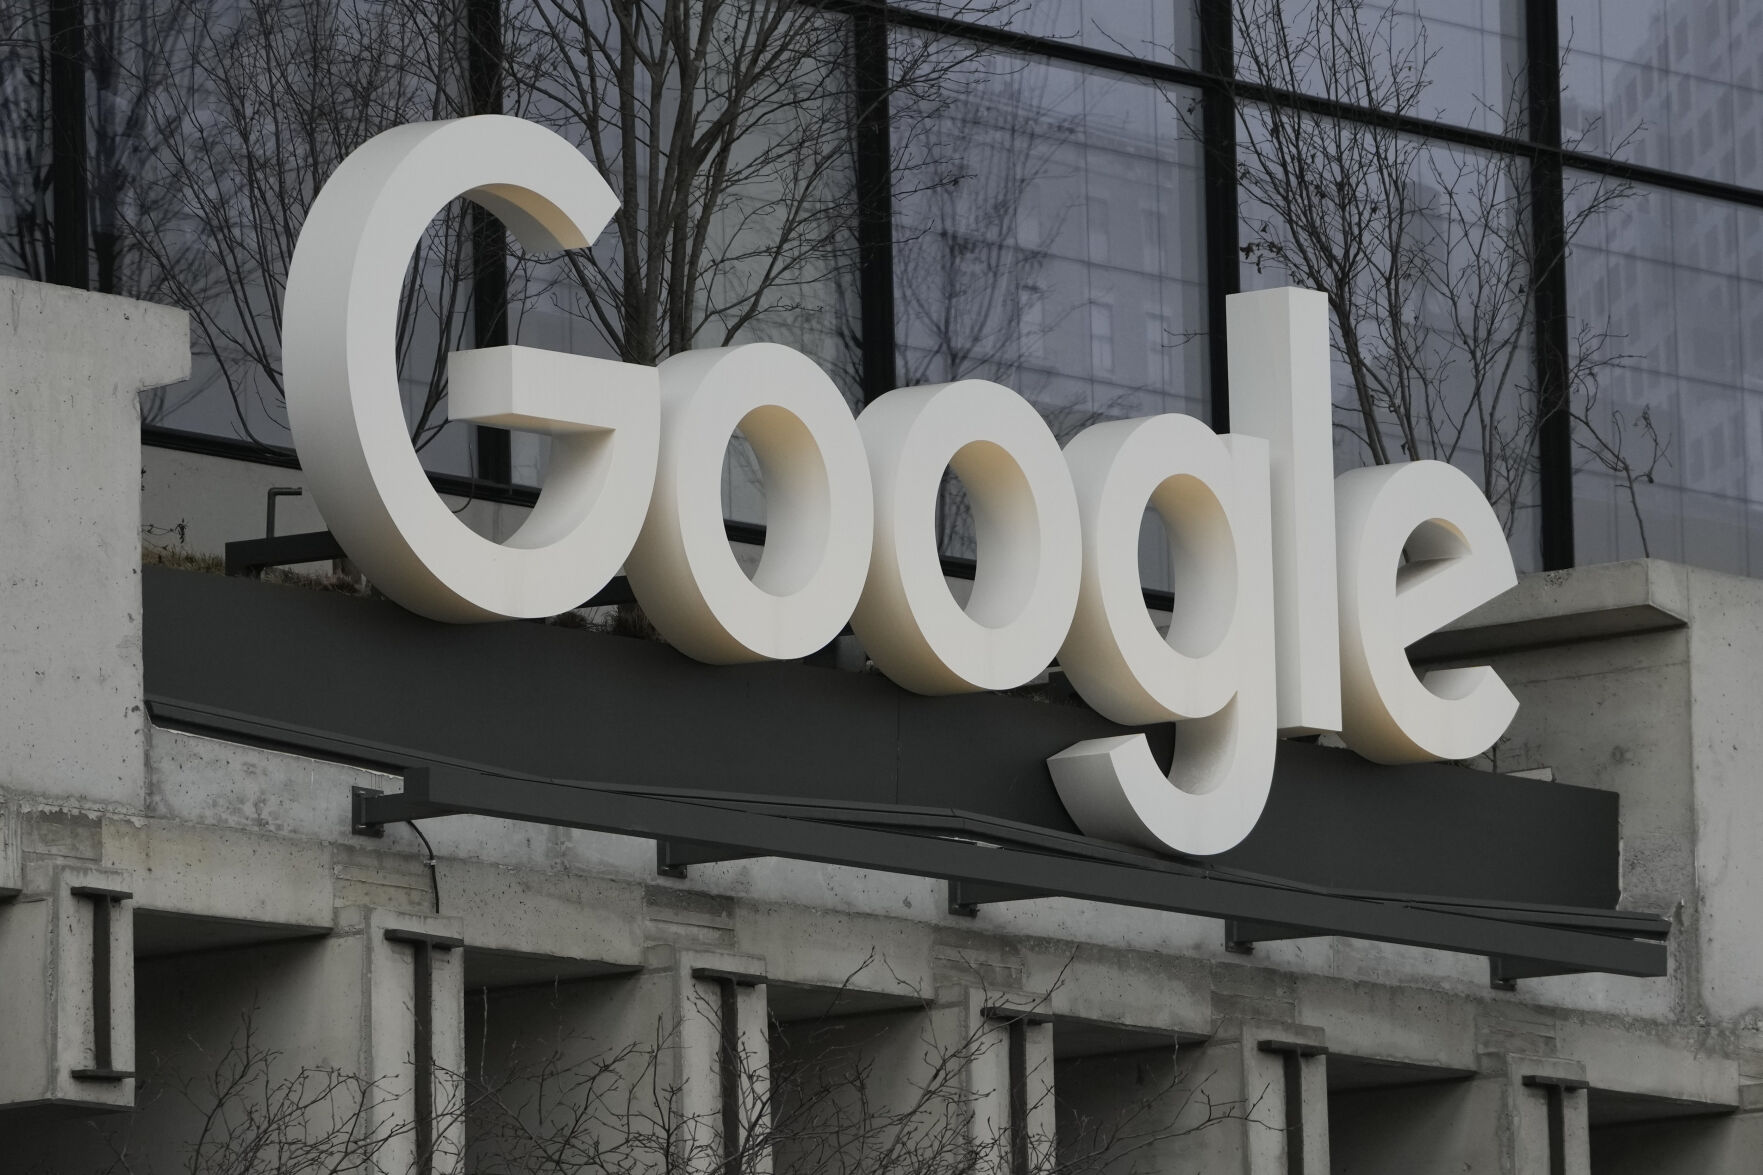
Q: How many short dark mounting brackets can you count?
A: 5